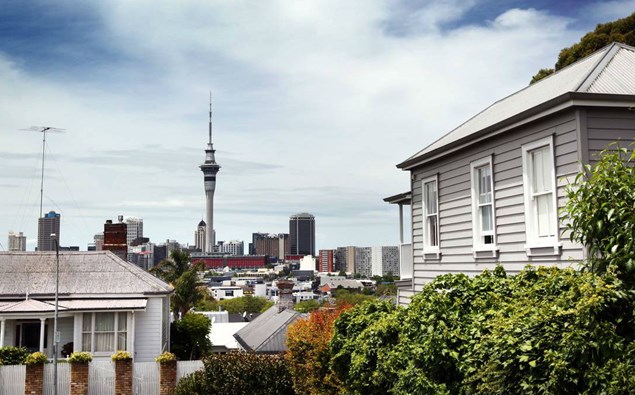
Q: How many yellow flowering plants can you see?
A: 4